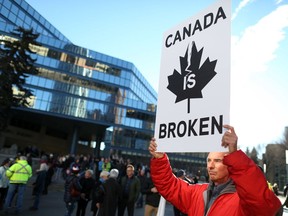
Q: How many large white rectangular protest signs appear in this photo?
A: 1